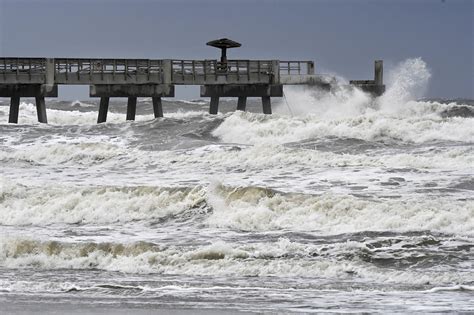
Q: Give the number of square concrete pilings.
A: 8